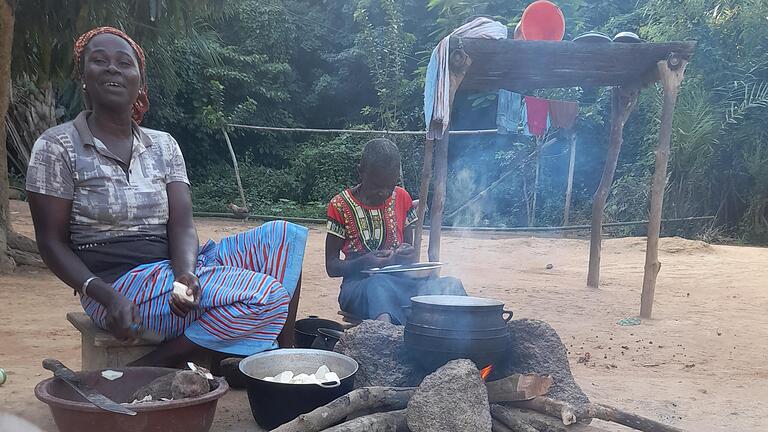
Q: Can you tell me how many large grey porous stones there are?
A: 3